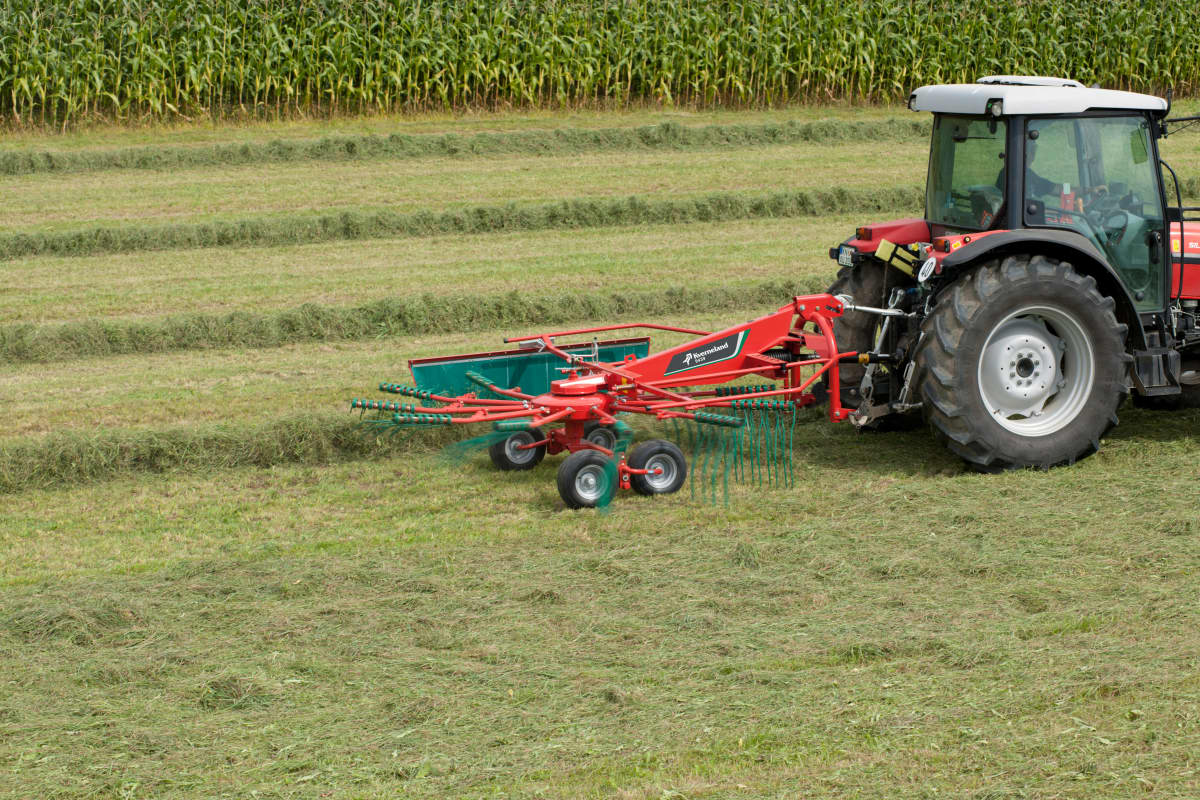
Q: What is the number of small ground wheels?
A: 4